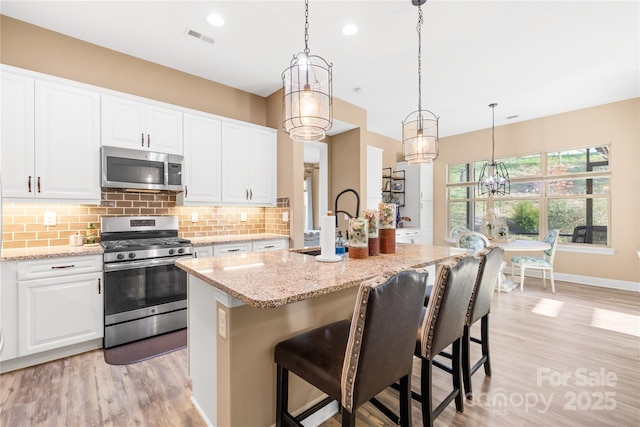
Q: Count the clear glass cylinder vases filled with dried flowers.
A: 3